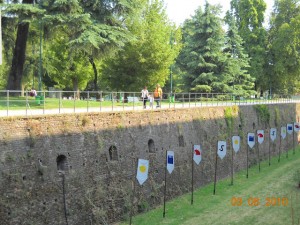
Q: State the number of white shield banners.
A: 11